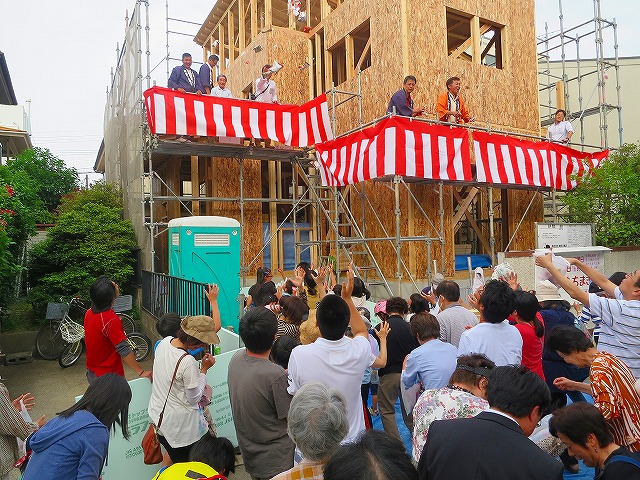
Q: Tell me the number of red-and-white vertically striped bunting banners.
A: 3